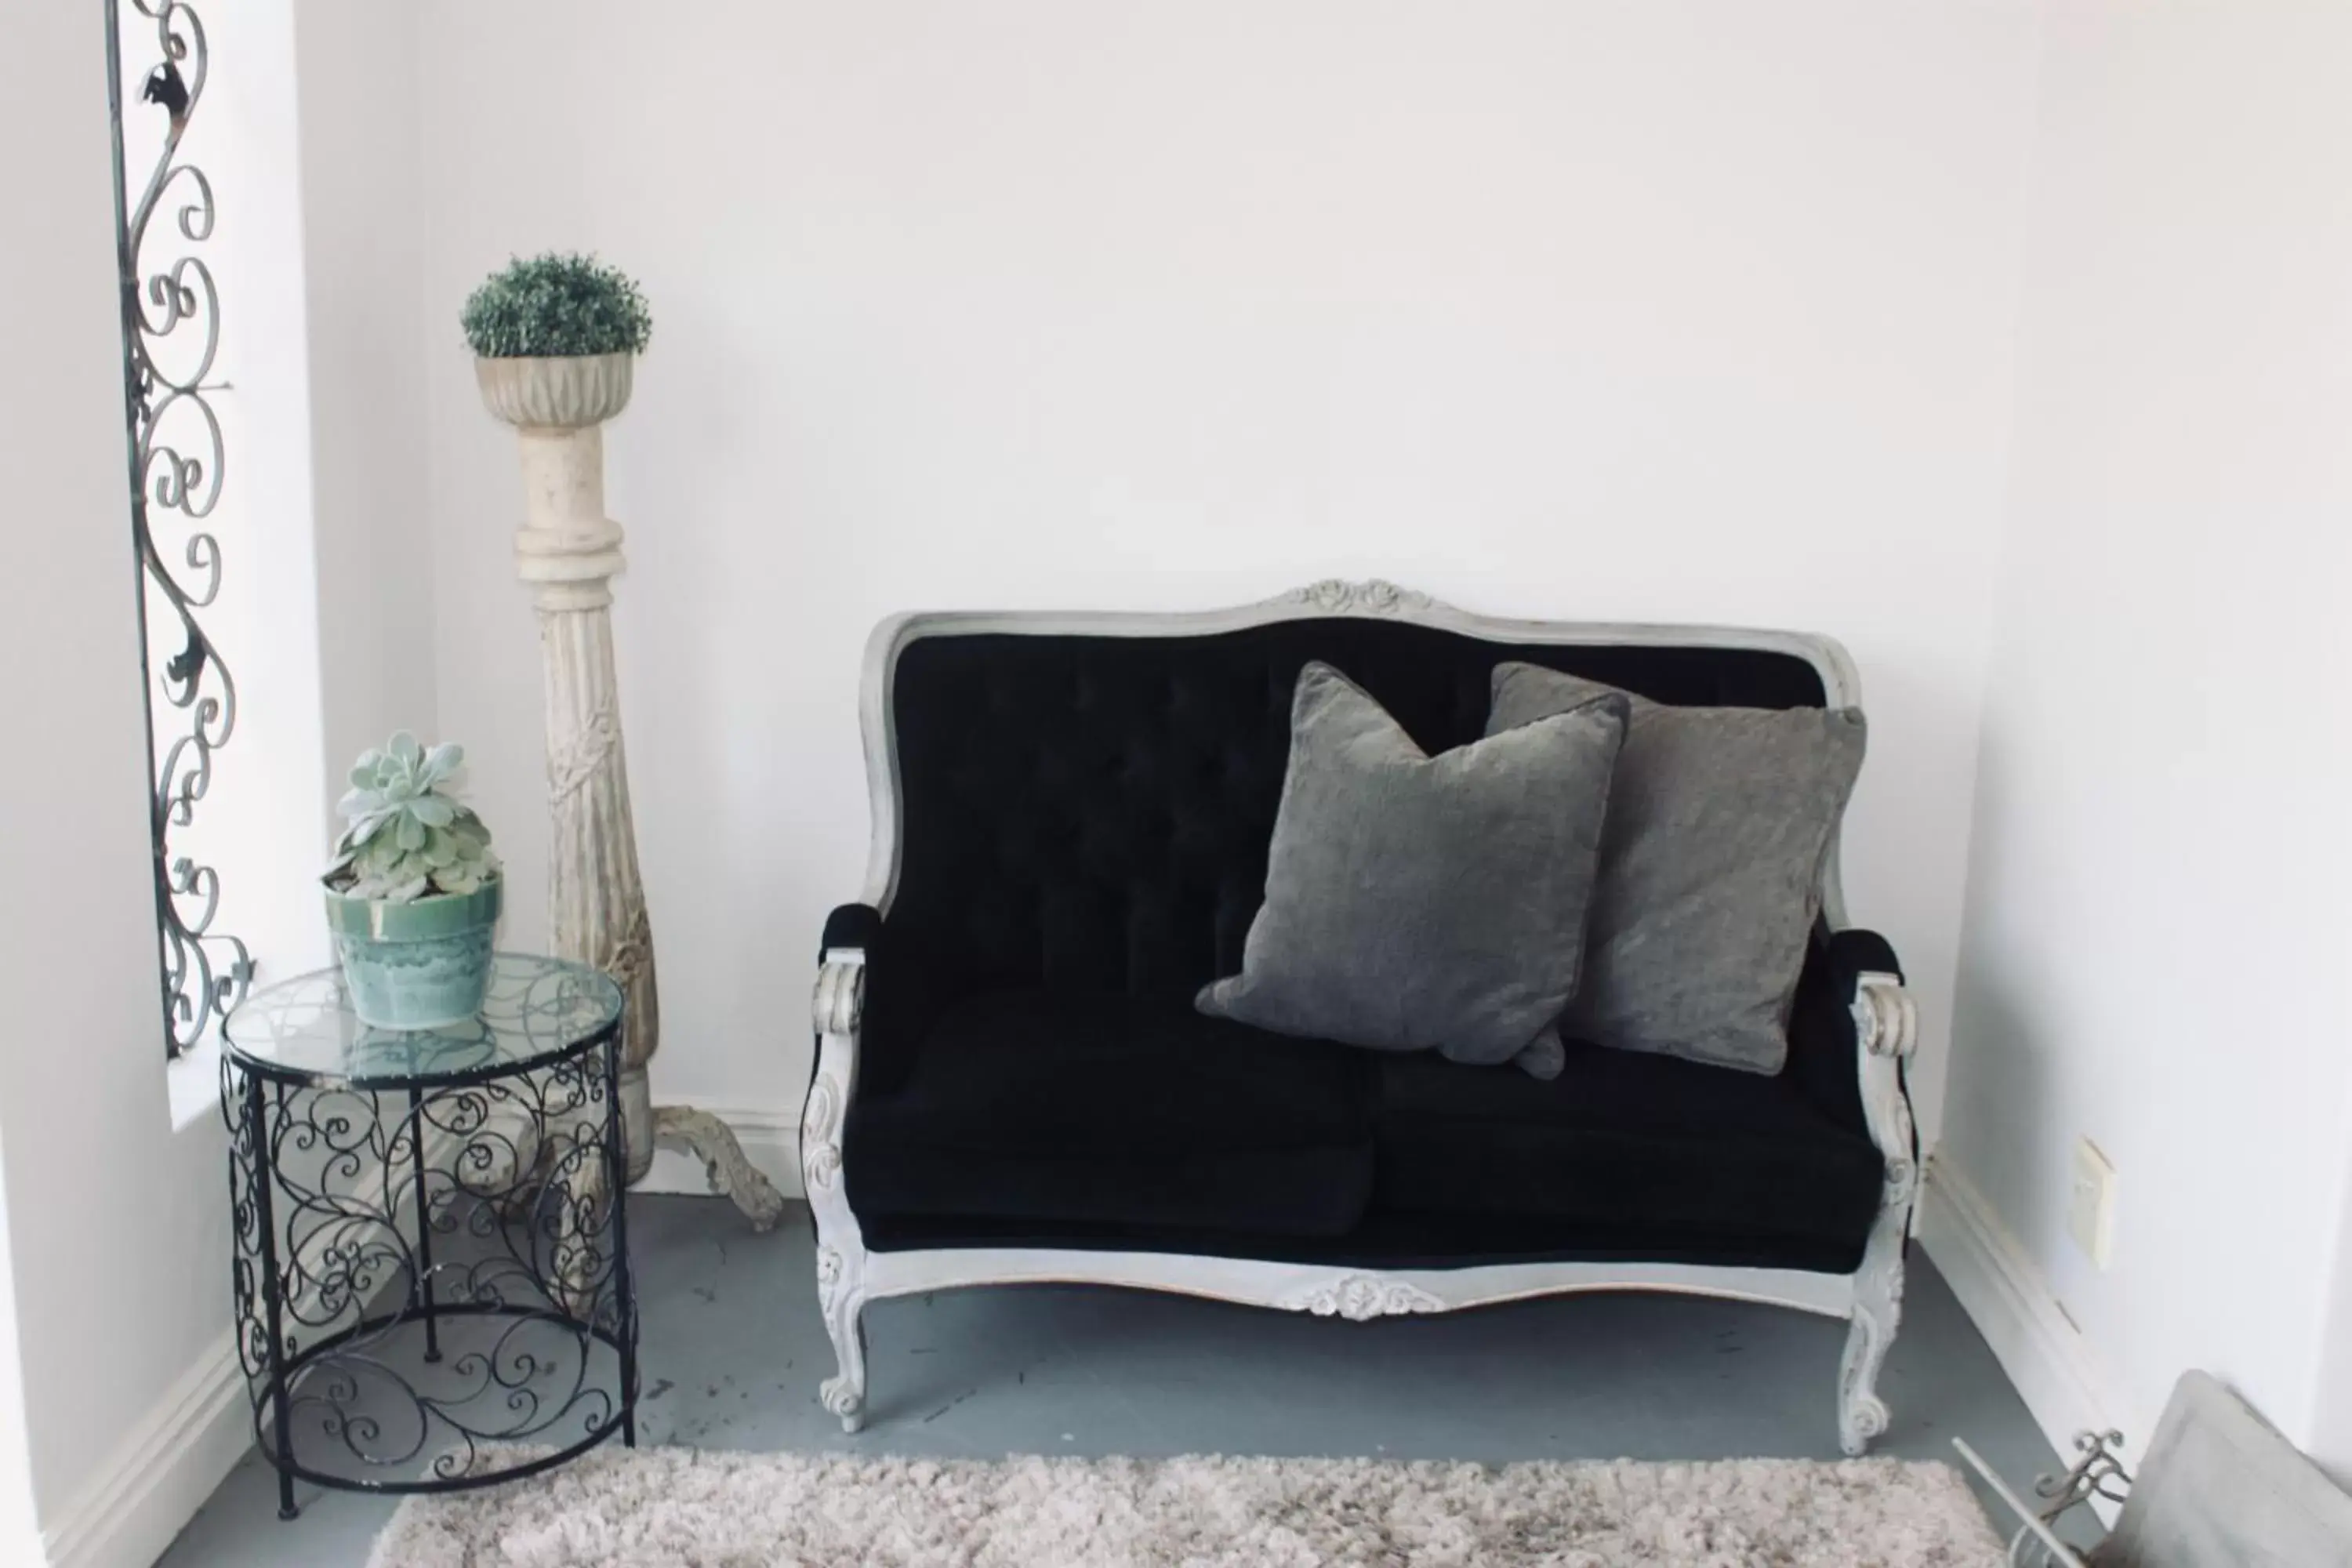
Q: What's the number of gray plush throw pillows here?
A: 2